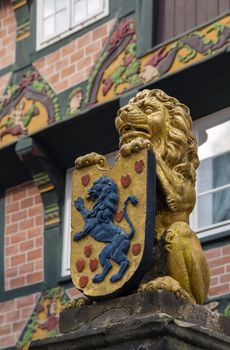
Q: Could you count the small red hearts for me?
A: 9